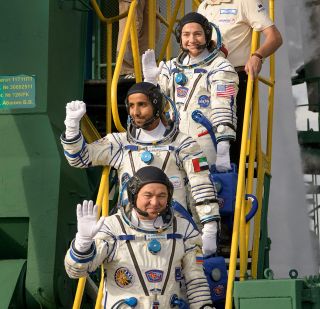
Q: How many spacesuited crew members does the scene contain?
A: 3